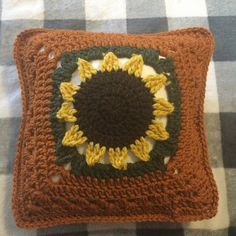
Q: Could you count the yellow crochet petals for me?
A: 12